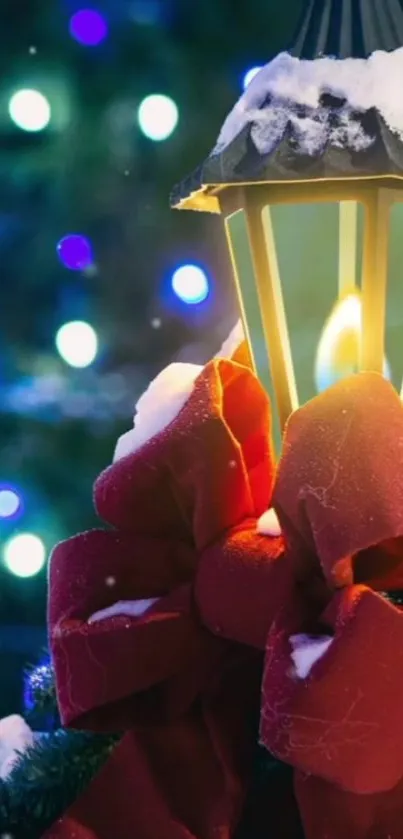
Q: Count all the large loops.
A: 4